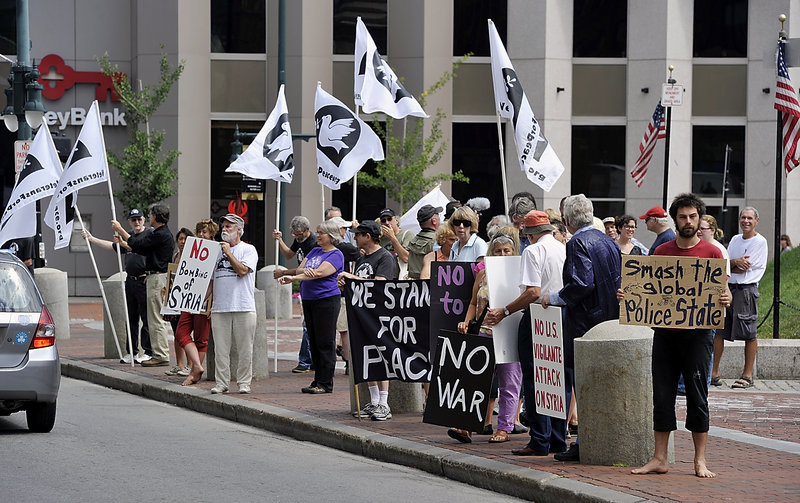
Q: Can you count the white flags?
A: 7